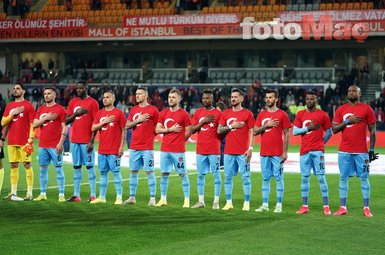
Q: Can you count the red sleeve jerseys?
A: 11